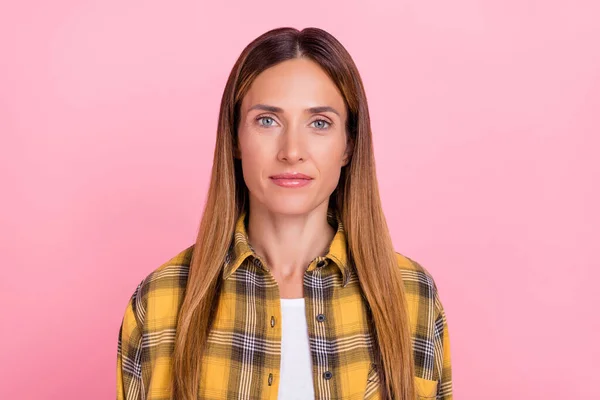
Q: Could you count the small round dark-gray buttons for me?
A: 2